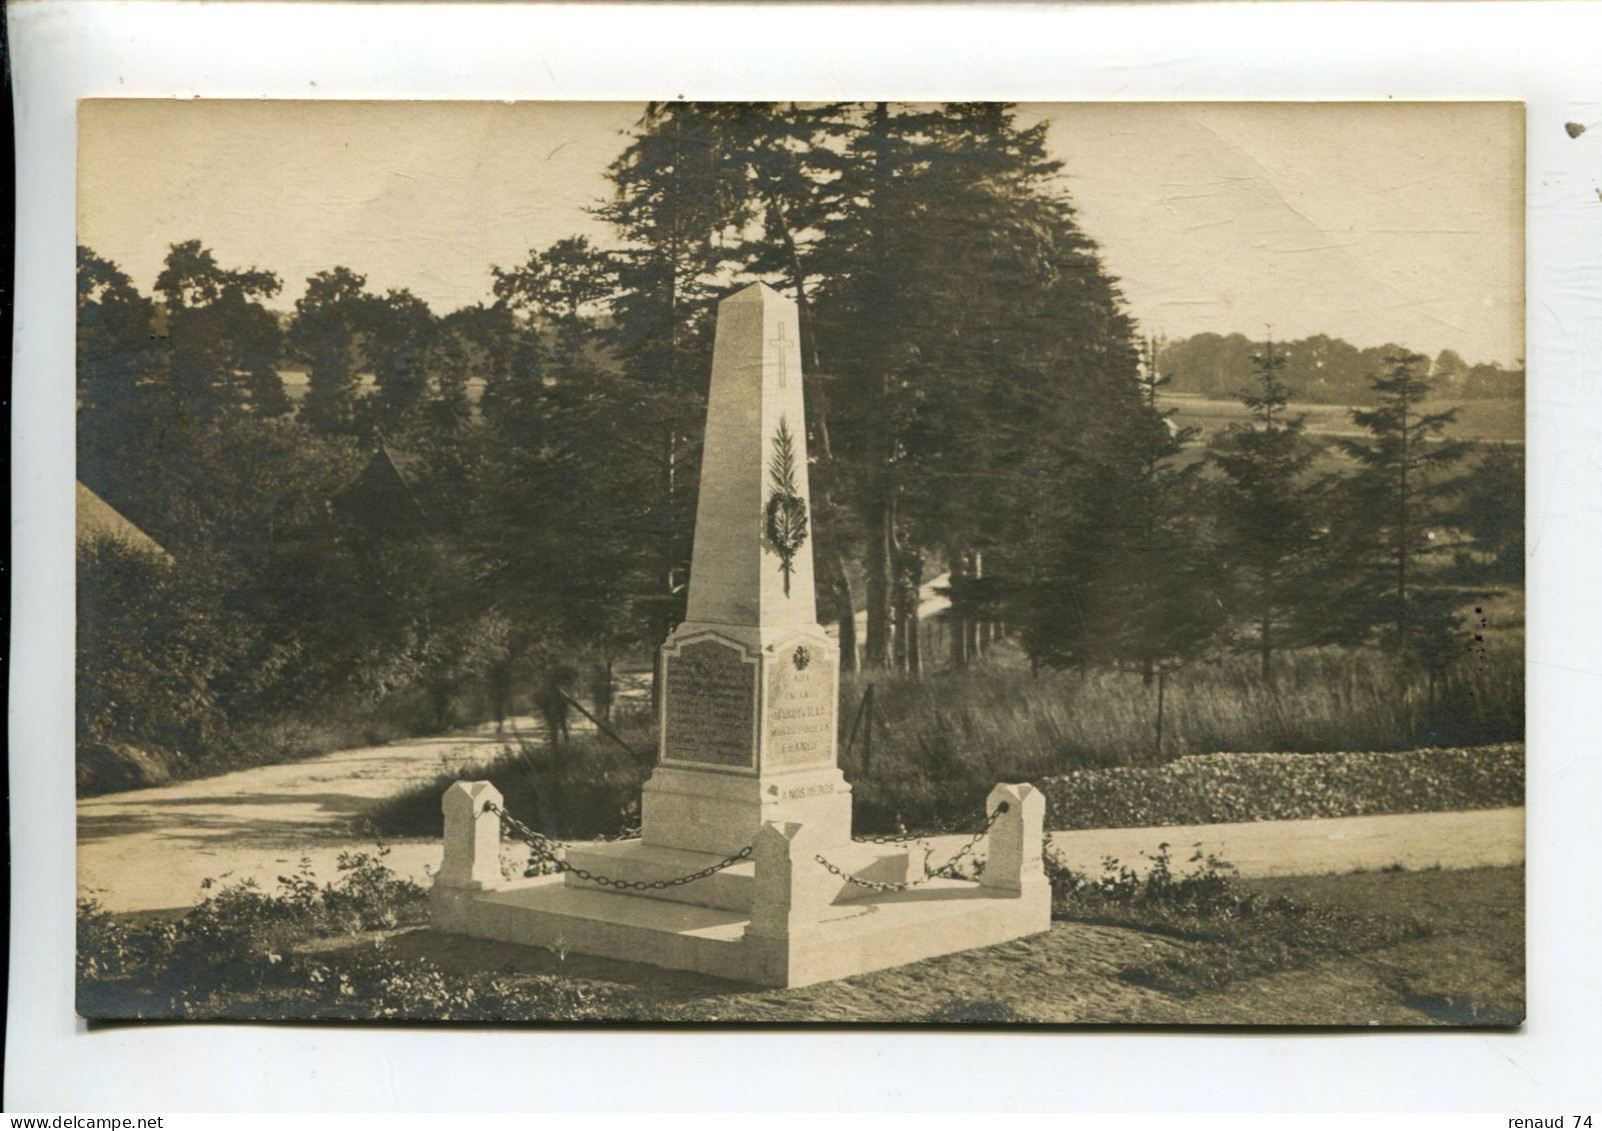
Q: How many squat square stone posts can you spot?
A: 3